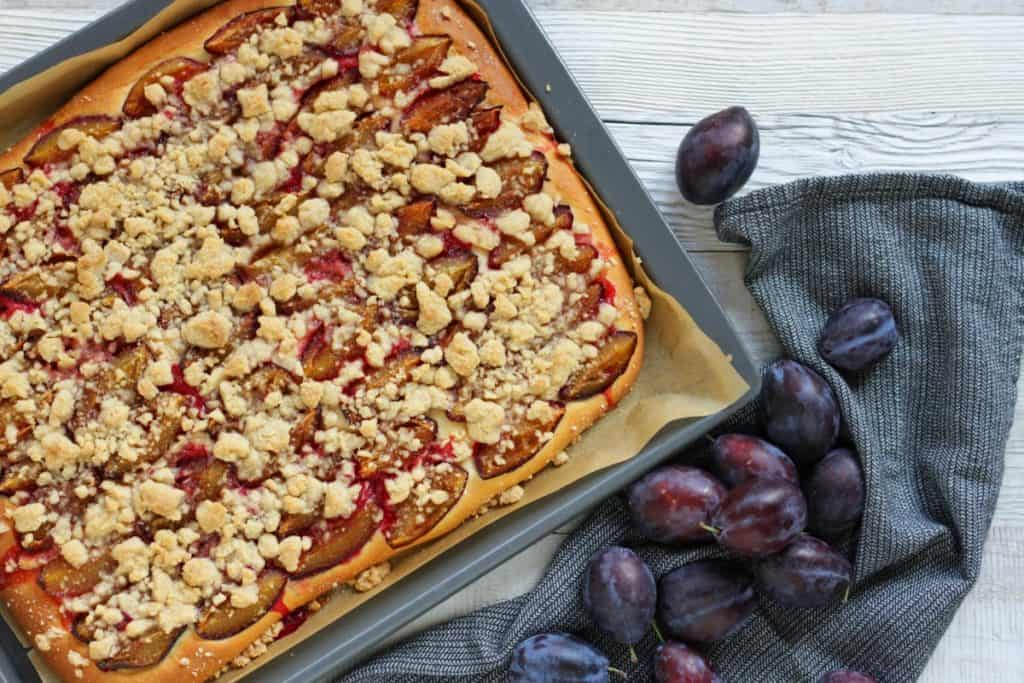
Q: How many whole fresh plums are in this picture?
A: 13